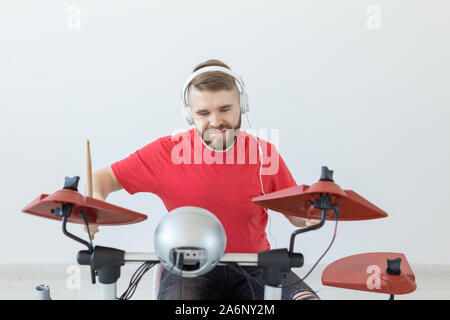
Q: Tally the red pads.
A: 3